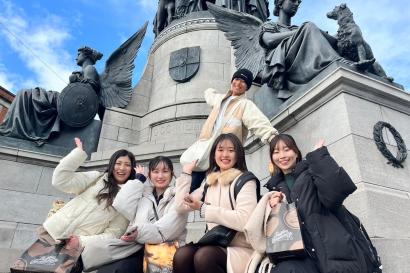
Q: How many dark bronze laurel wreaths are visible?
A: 1